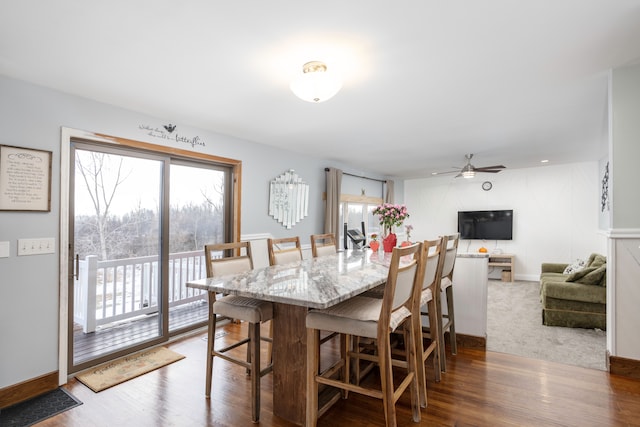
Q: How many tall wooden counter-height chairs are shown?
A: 6